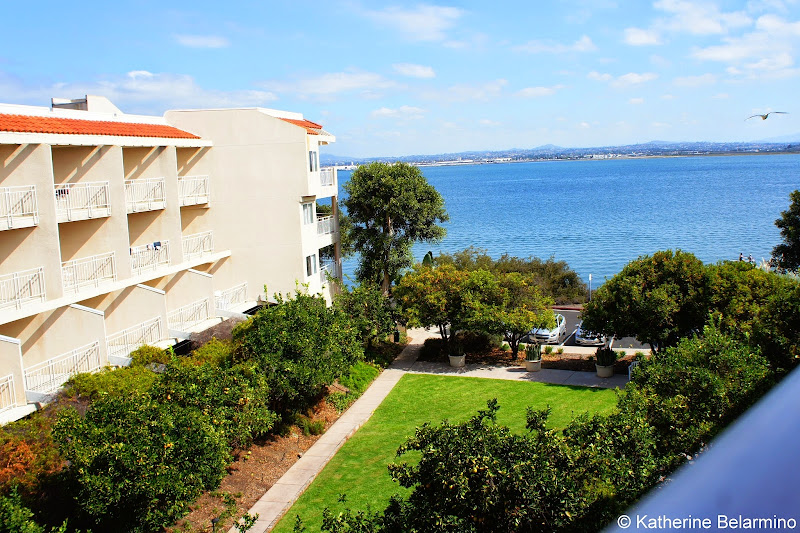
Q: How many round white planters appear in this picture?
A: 3